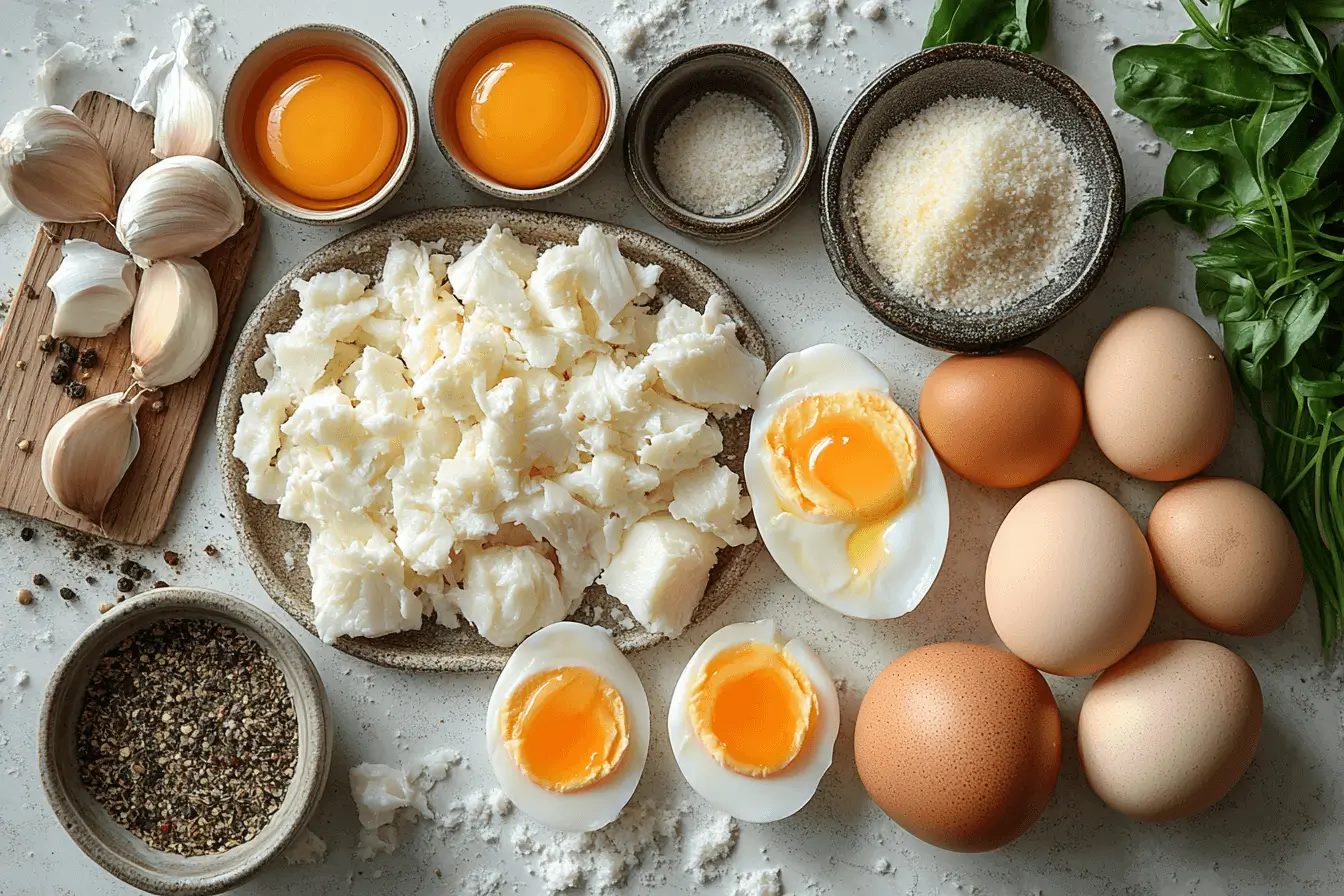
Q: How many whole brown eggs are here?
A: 6